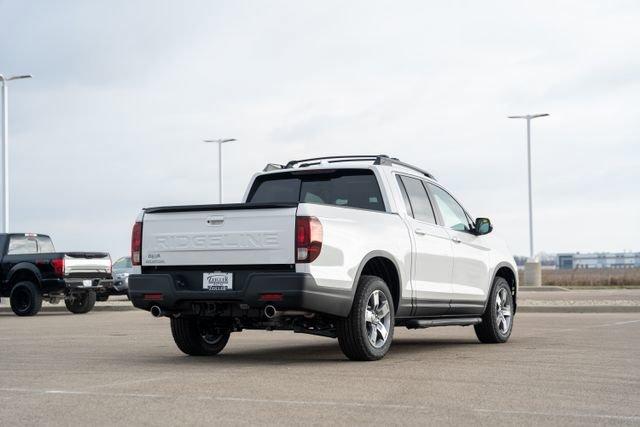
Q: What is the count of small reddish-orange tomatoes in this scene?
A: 0